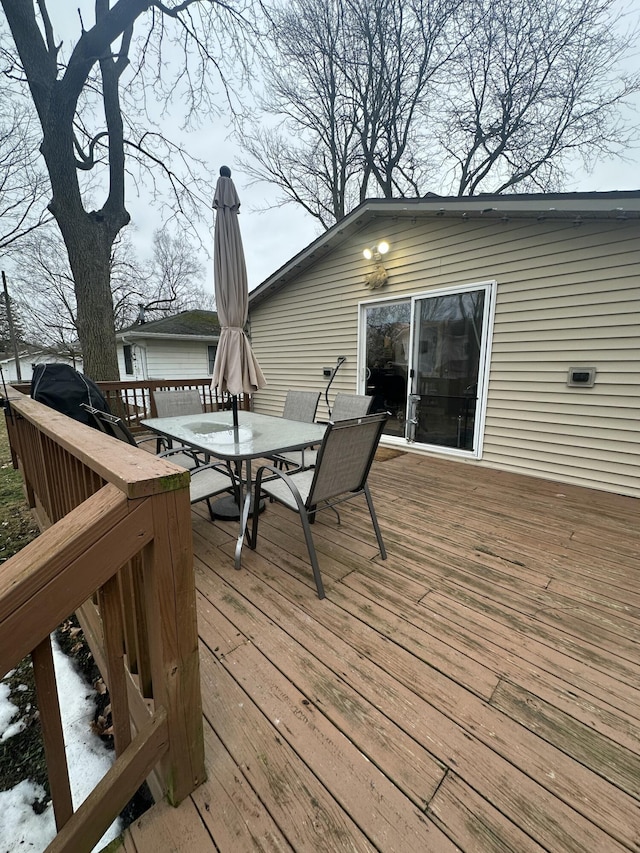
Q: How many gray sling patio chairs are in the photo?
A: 6